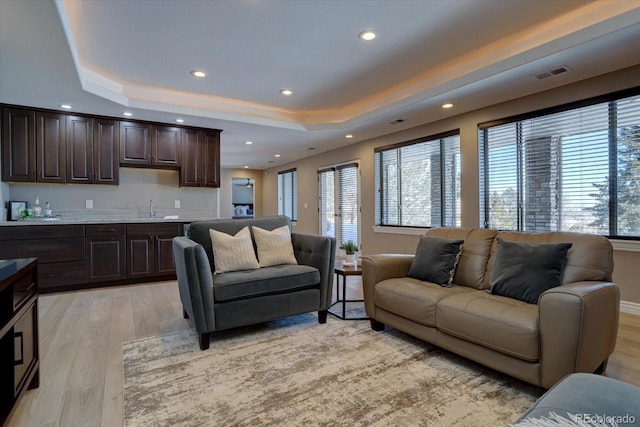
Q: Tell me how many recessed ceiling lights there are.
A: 11